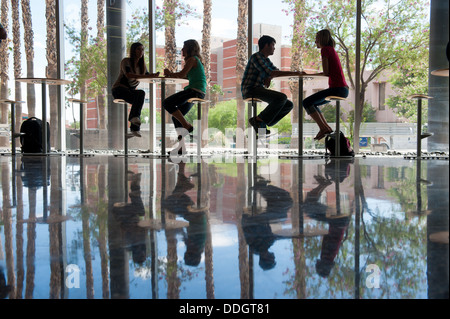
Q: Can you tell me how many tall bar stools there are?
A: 7